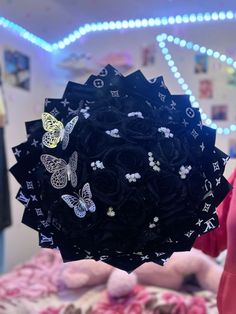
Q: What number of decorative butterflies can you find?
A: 3